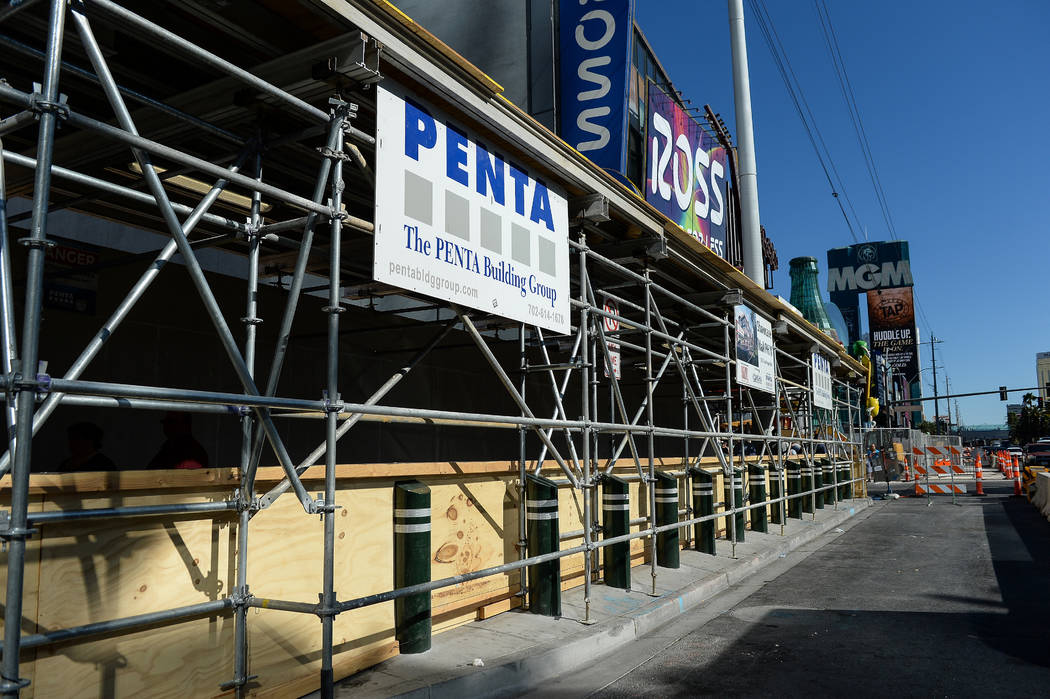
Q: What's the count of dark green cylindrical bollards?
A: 14